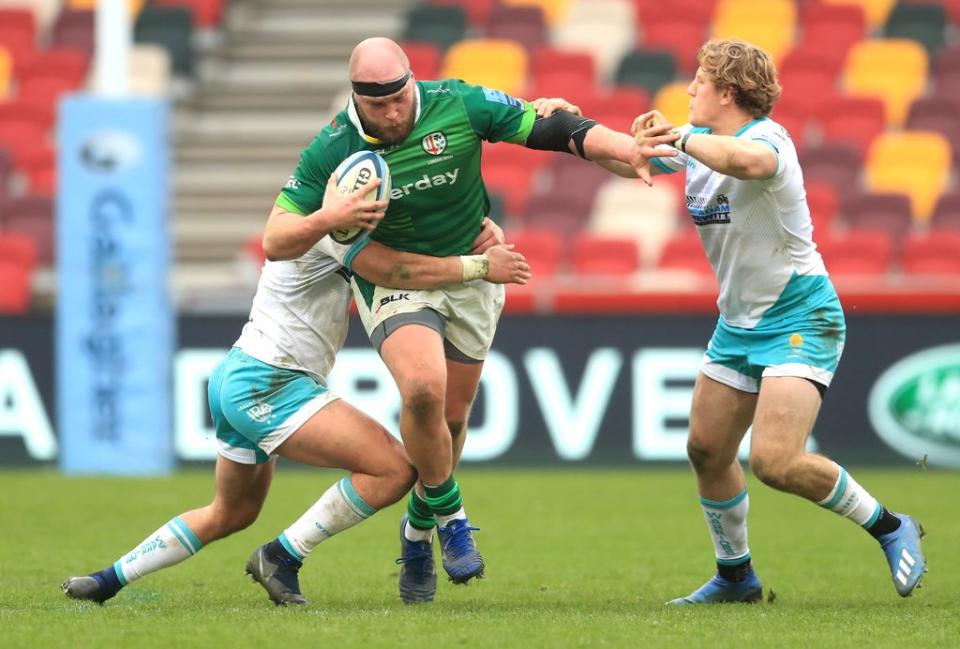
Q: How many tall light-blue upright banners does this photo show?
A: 1